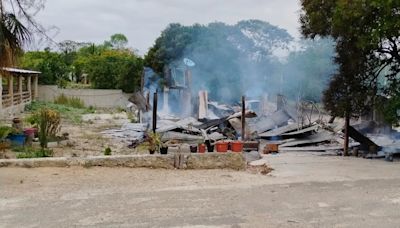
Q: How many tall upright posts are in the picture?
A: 3